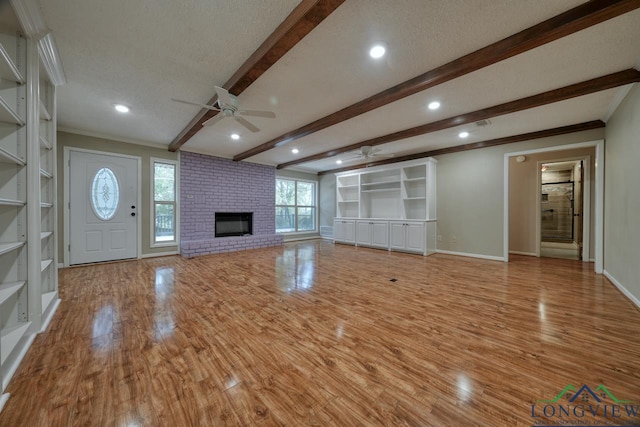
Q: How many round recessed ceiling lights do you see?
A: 7